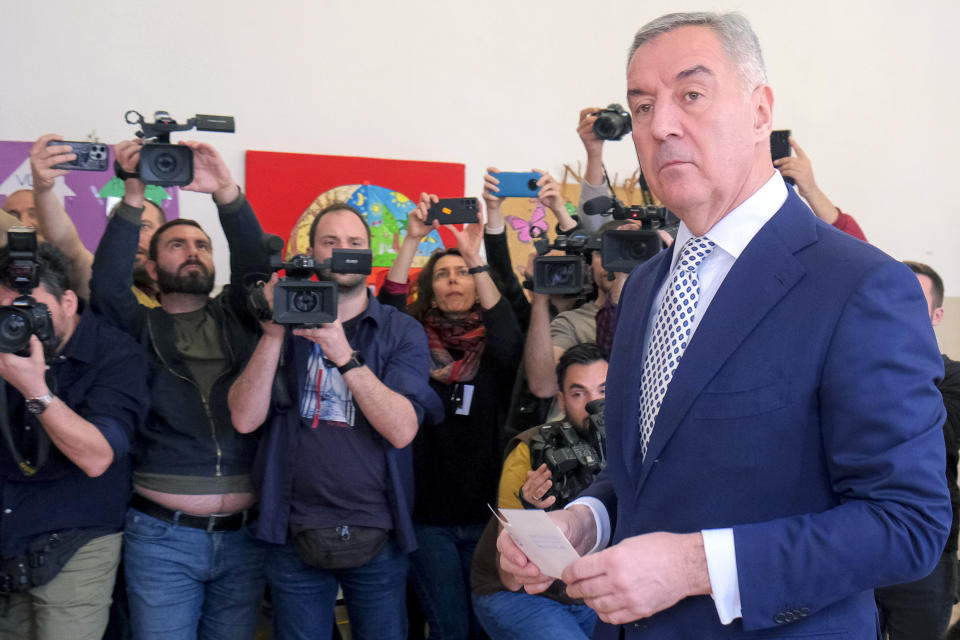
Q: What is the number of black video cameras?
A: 5